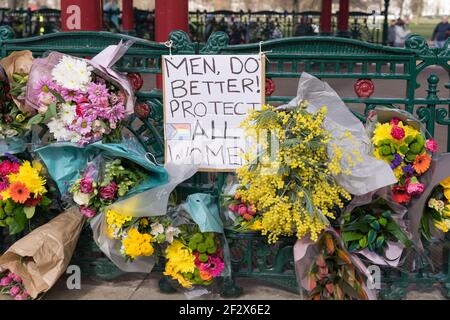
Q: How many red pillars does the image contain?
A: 5